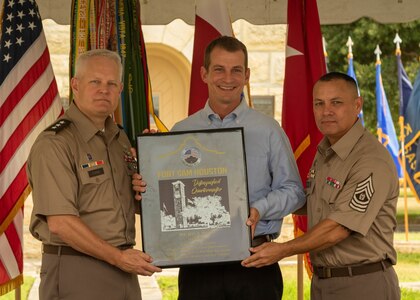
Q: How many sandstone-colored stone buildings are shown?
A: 1